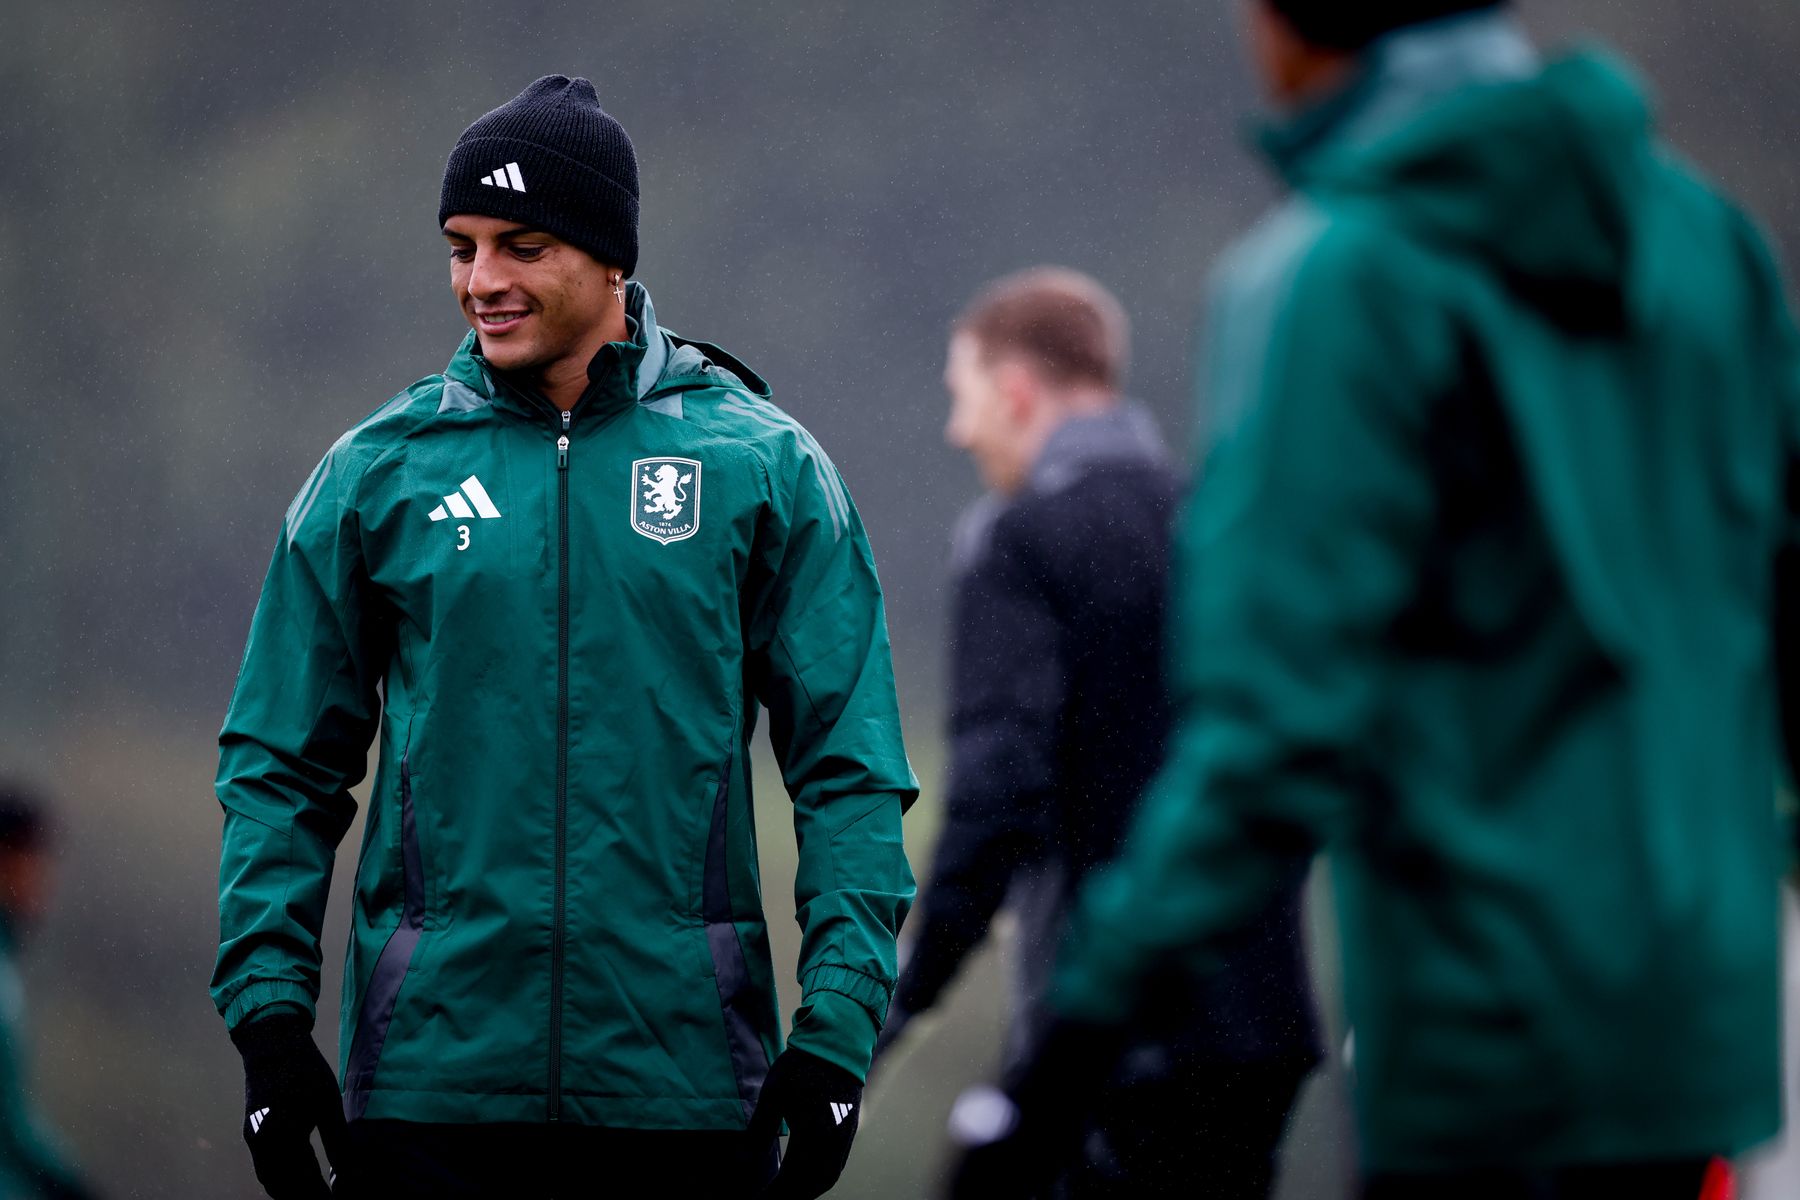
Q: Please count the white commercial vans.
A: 0